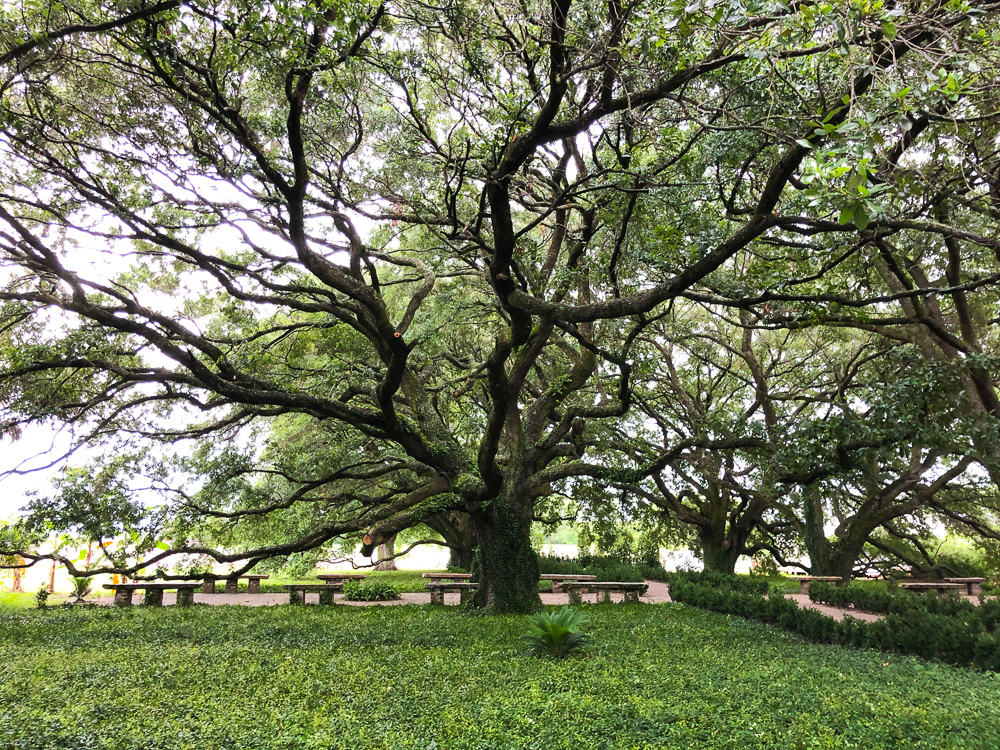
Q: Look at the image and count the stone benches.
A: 11